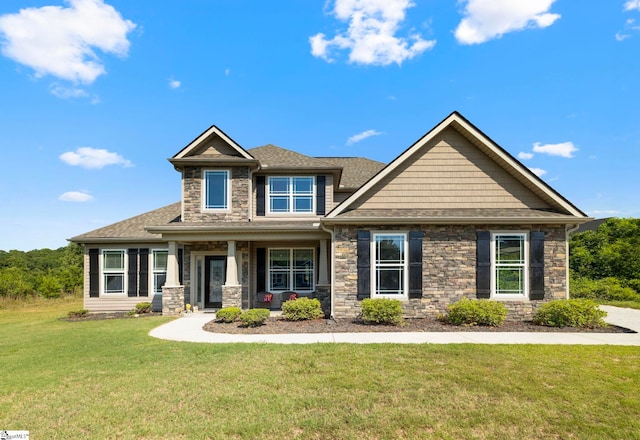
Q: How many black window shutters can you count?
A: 12